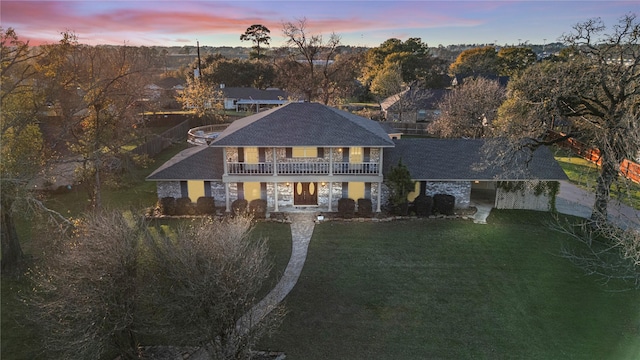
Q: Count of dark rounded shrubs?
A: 9